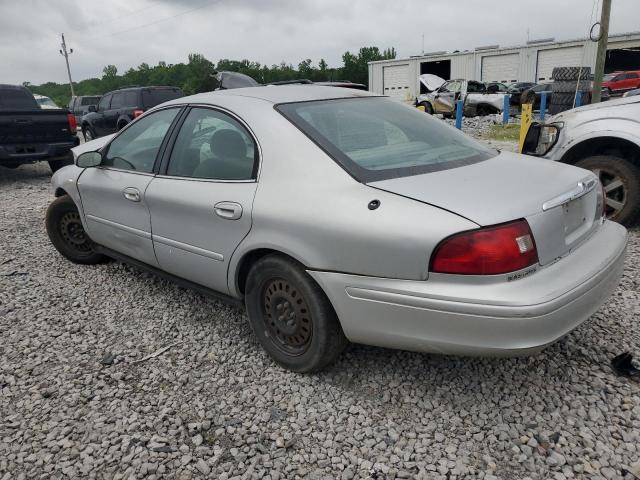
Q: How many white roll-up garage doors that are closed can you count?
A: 3